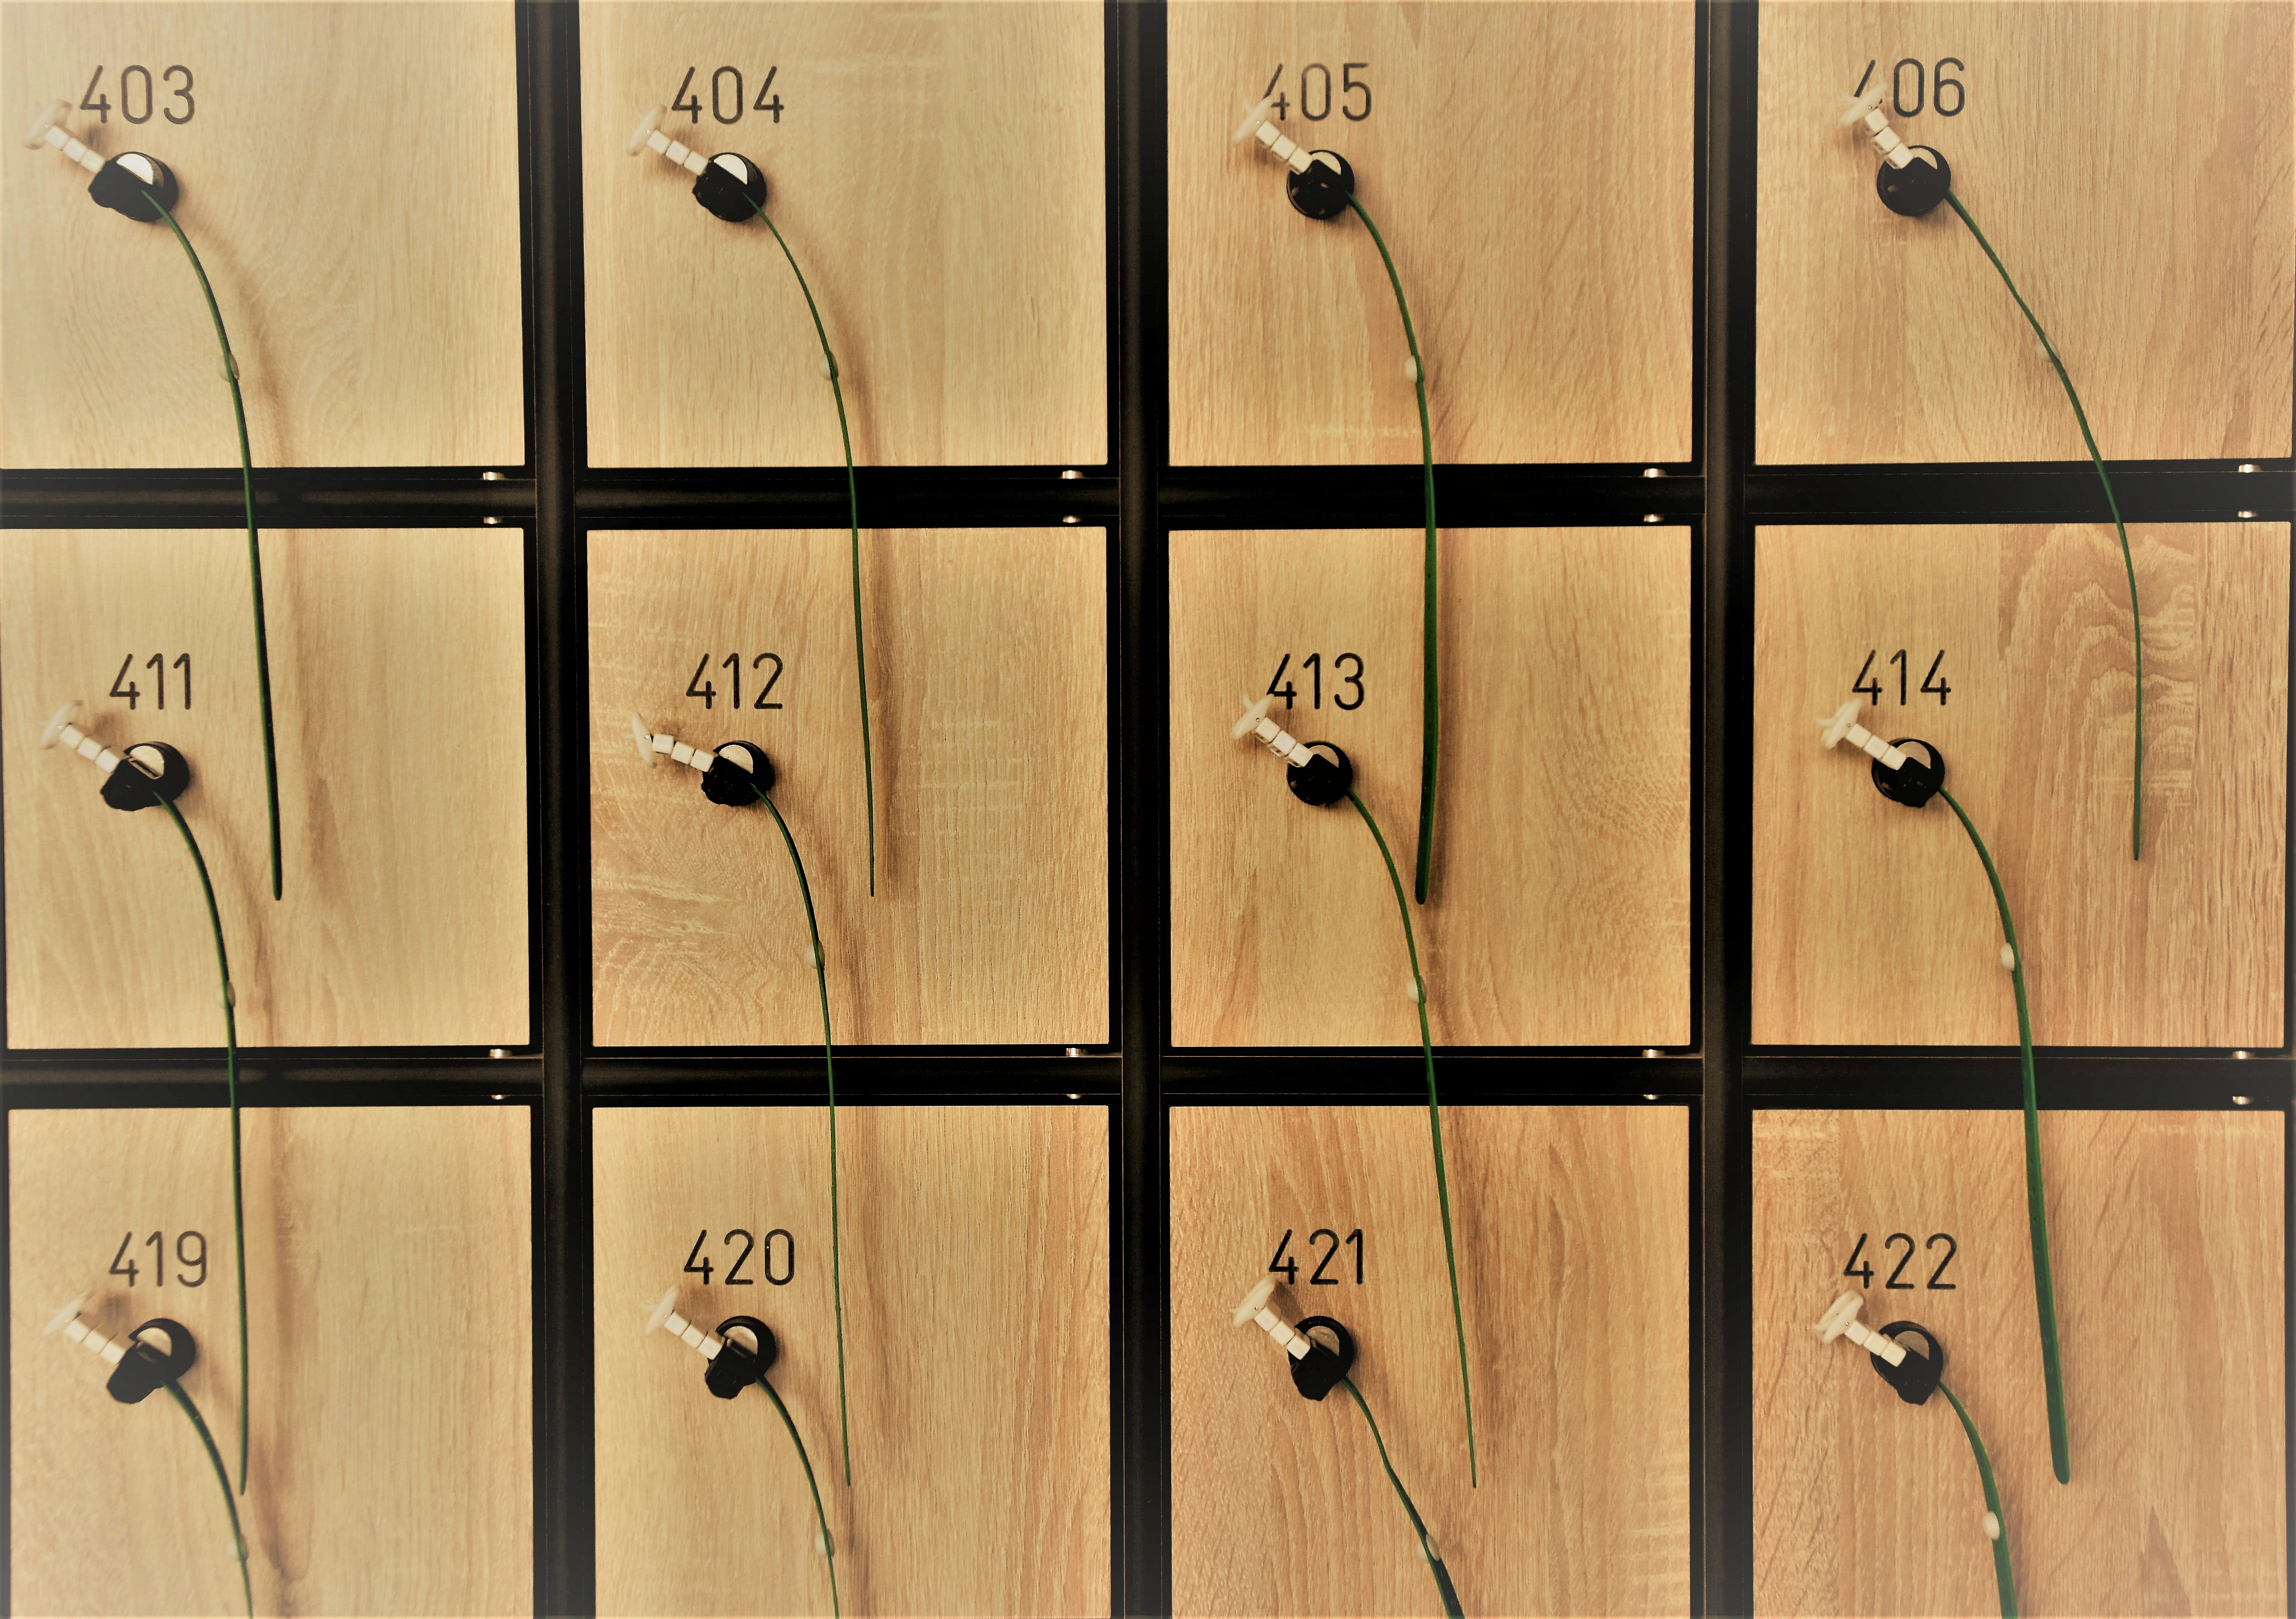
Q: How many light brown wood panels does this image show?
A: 12